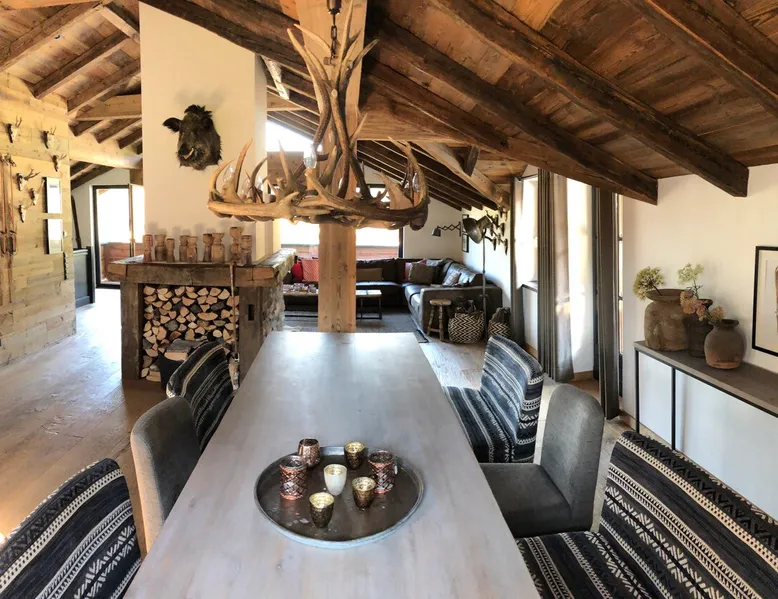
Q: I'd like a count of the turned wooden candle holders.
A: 9